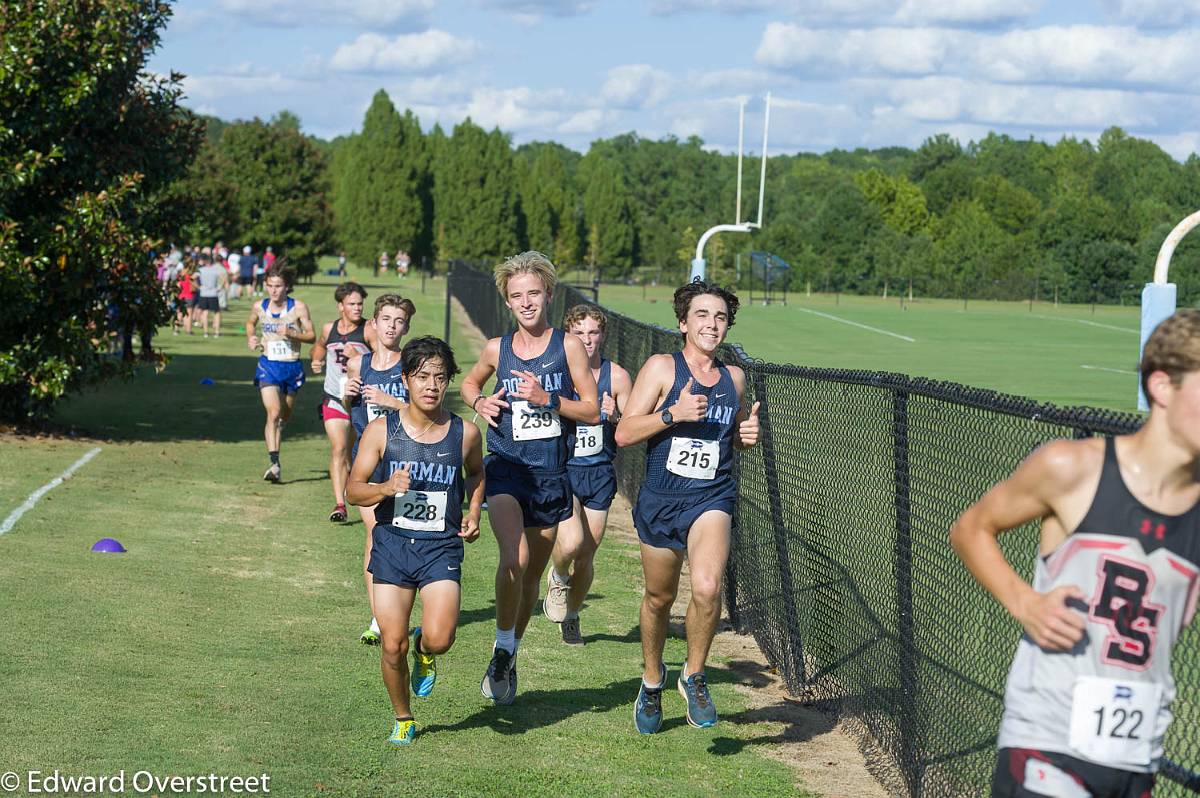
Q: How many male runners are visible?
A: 8